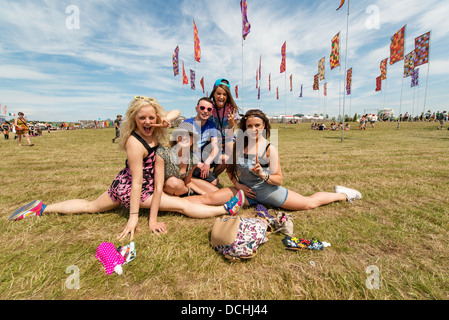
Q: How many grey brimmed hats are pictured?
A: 1